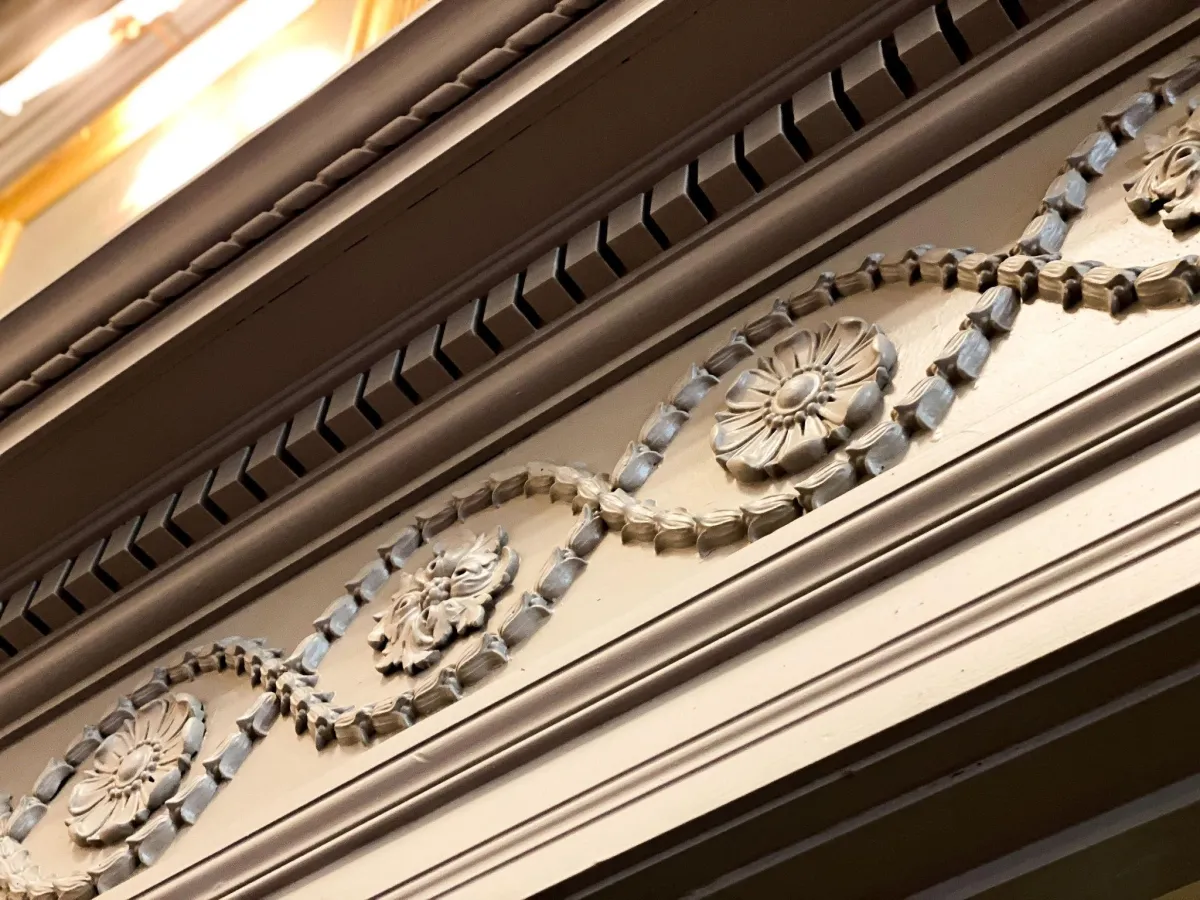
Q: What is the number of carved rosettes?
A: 4